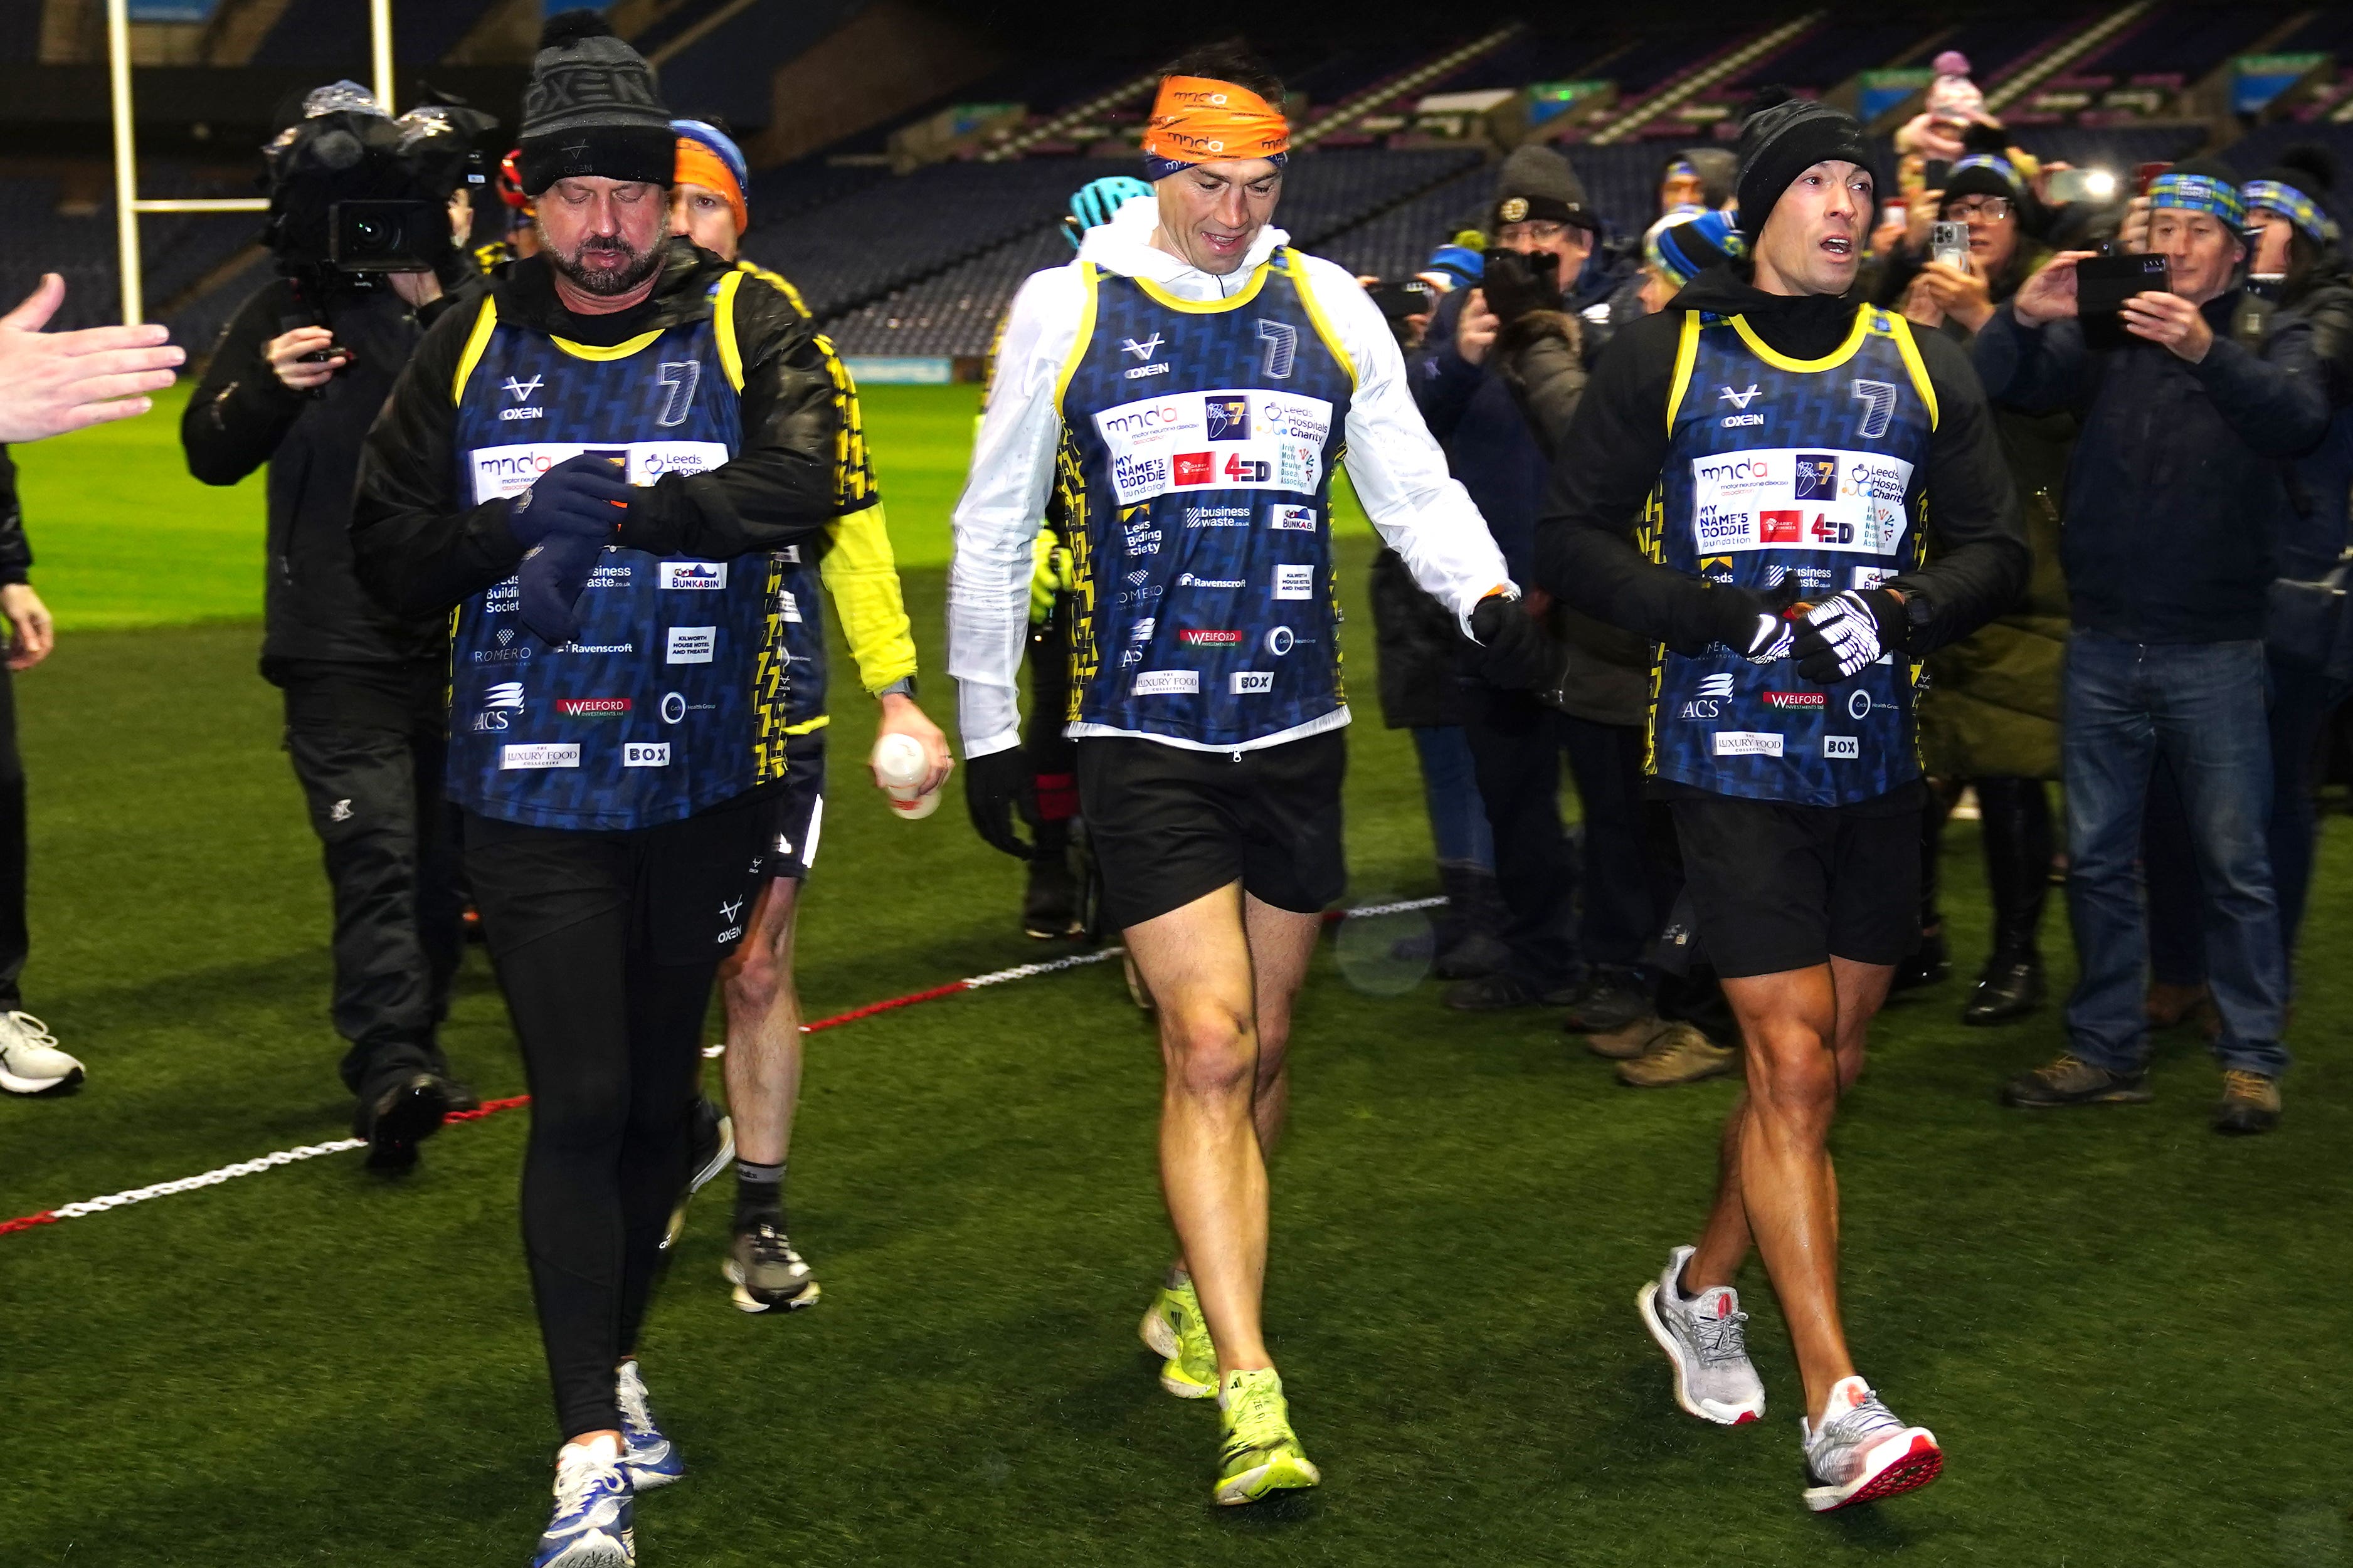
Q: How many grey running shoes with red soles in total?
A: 2